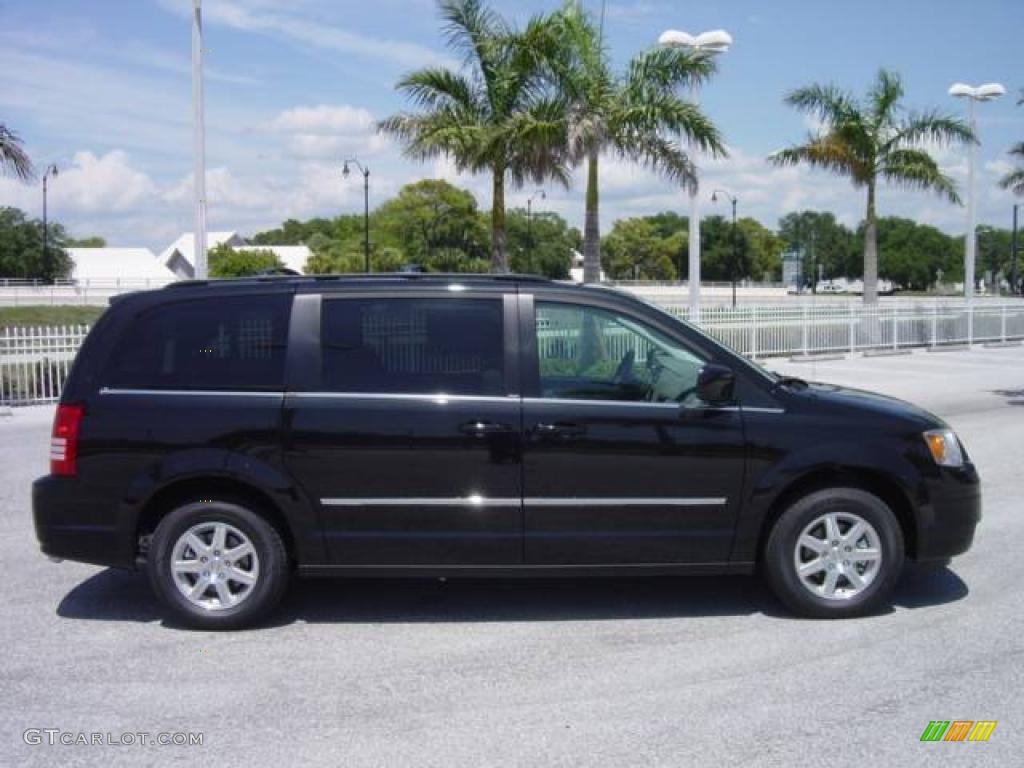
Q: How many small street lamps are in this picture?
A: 4